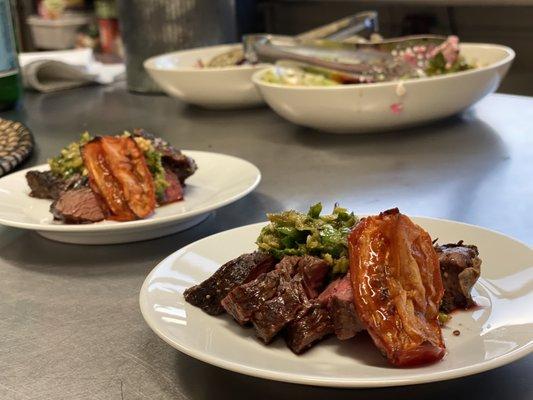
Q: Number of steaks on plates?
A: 2